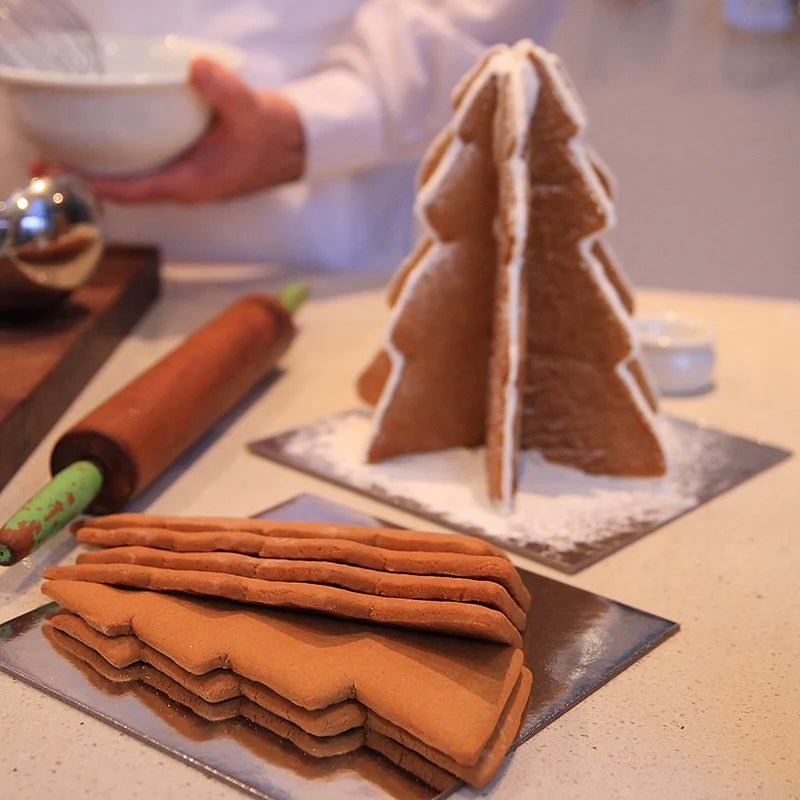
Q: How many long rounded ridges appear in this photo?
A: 4